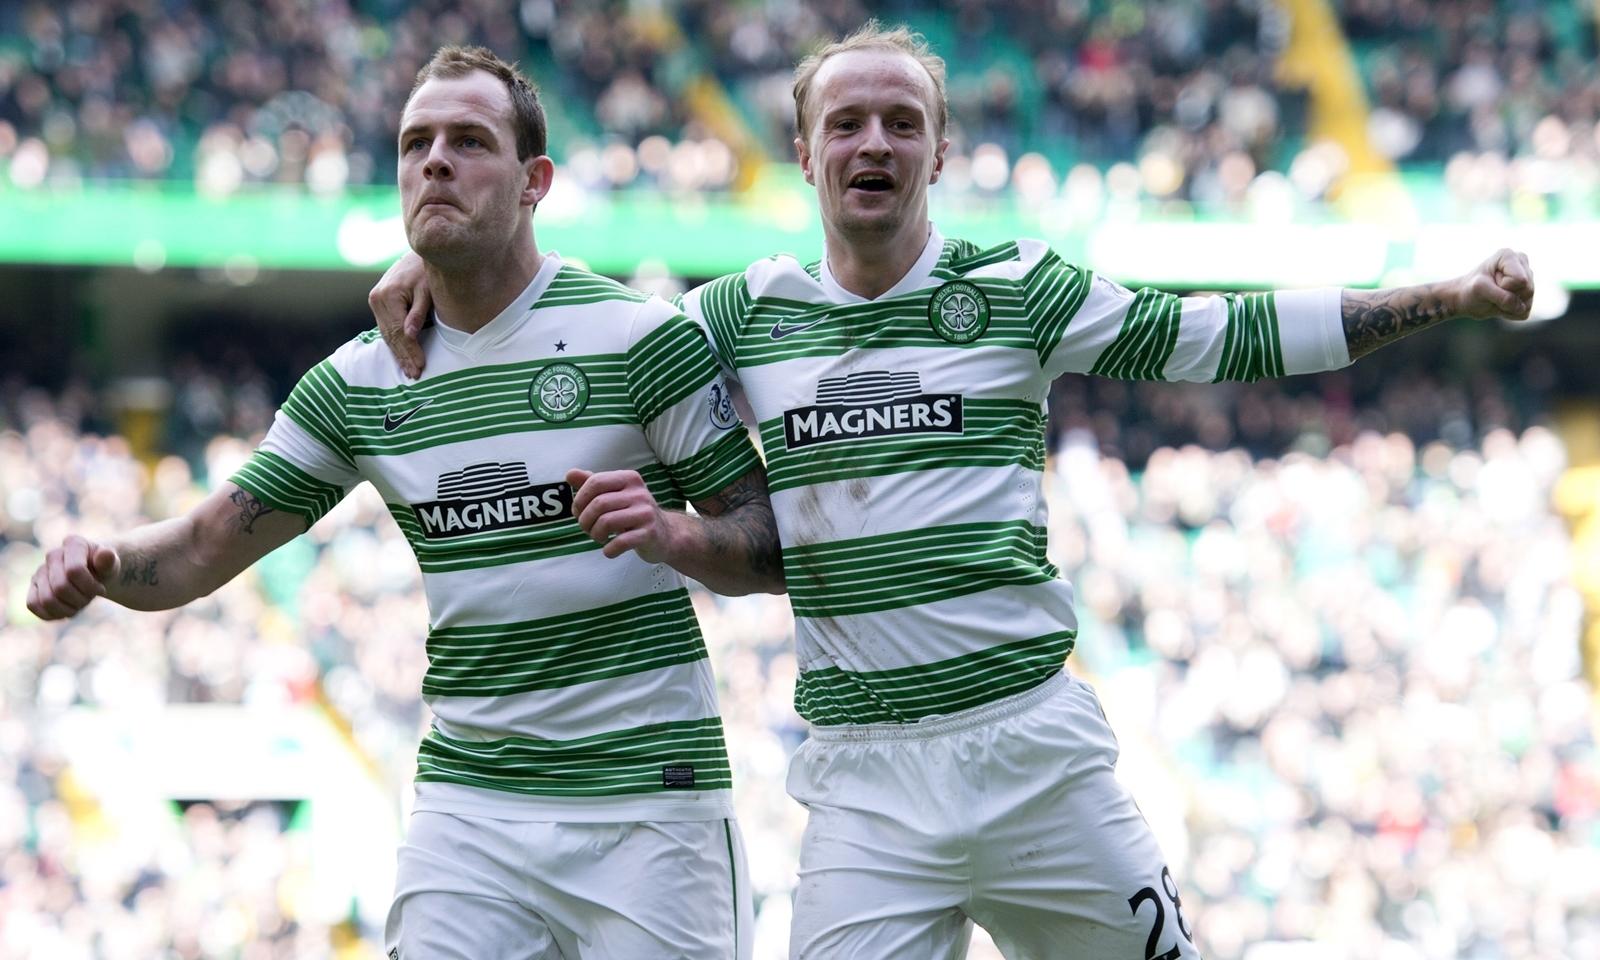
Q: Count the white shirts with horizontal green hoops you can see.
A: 2